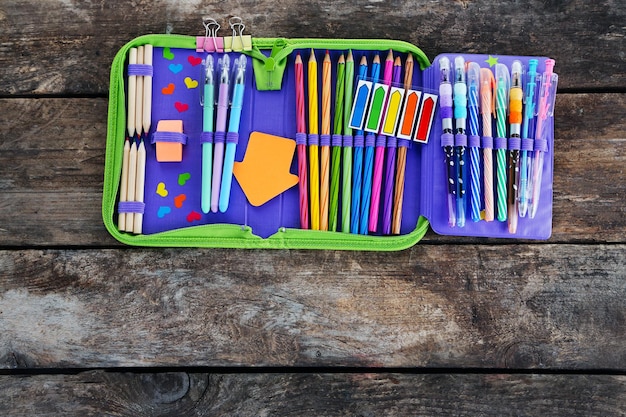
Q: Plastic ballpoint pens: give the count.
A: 11